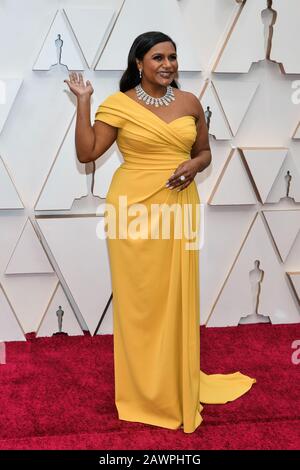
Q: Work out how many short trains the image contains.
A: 1